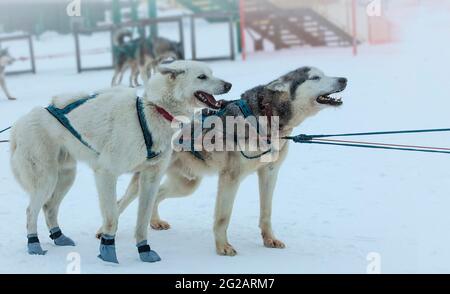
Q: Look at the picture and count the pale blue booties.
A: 4